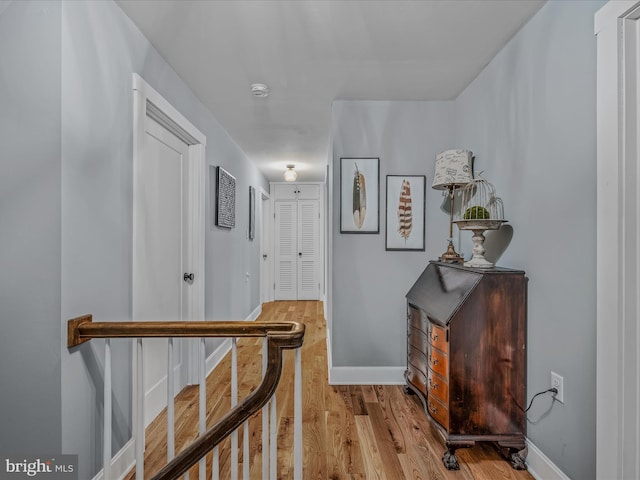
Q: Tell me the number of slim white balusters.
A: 11